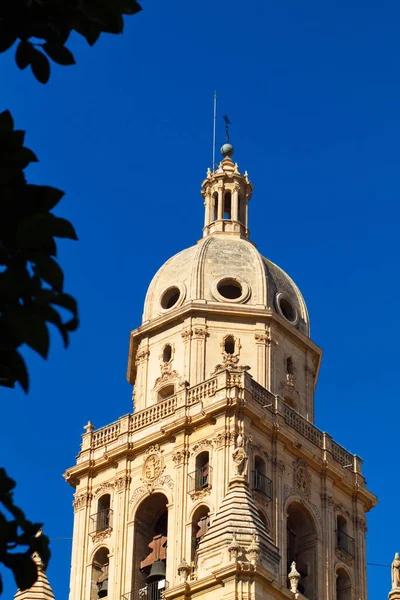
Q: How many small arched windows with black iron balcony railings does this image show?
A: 4